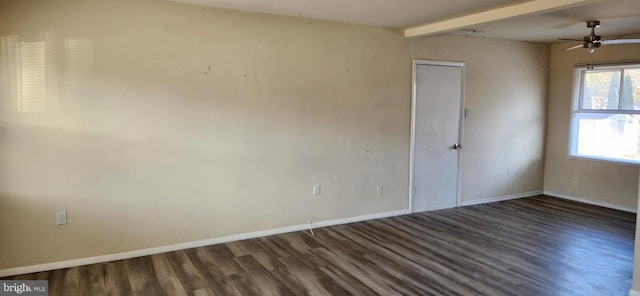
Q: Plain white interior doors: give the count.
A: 1